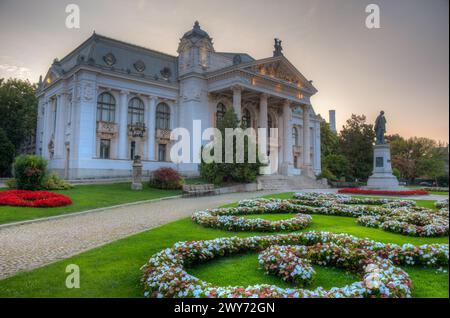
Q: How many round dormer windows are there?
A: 3